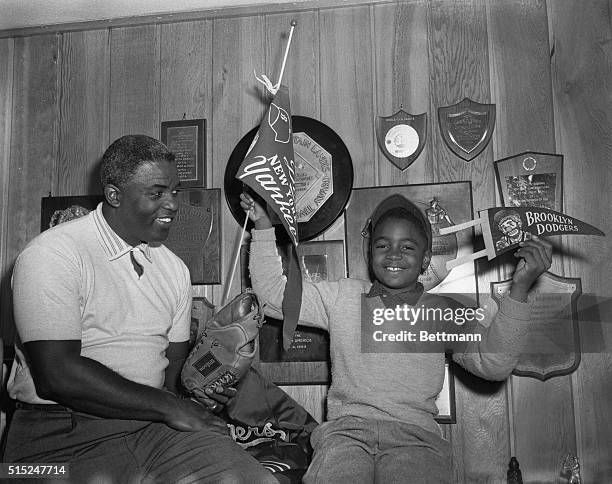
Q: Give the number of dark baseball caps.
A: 1